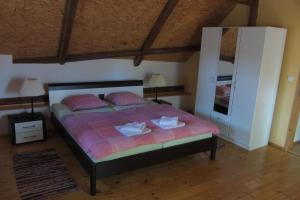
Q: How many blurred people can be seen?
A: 0